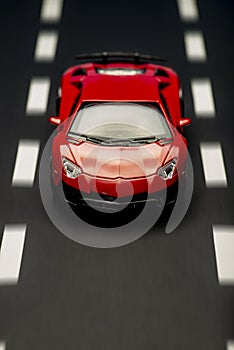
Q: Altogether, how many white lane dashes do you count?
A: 12